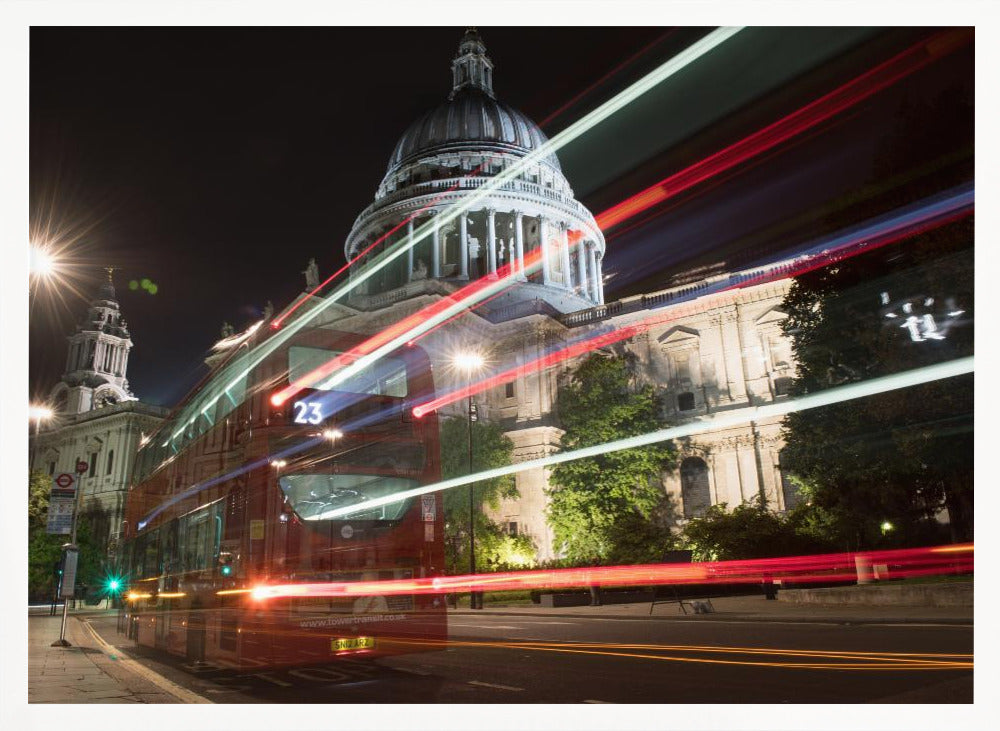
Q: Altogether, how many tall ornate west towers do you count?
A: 1